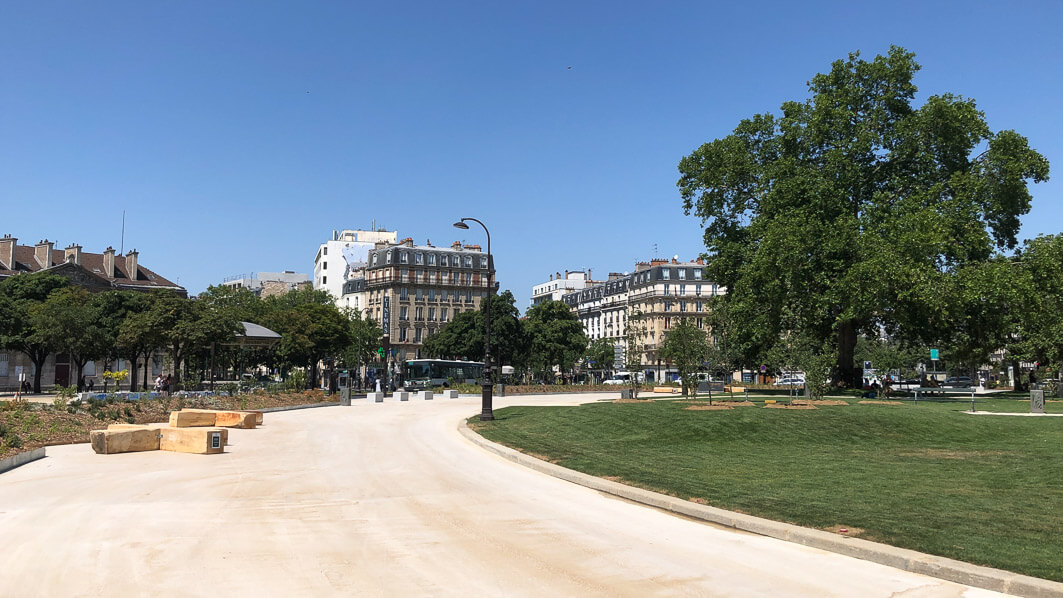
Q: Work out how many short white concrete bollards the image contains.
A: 4